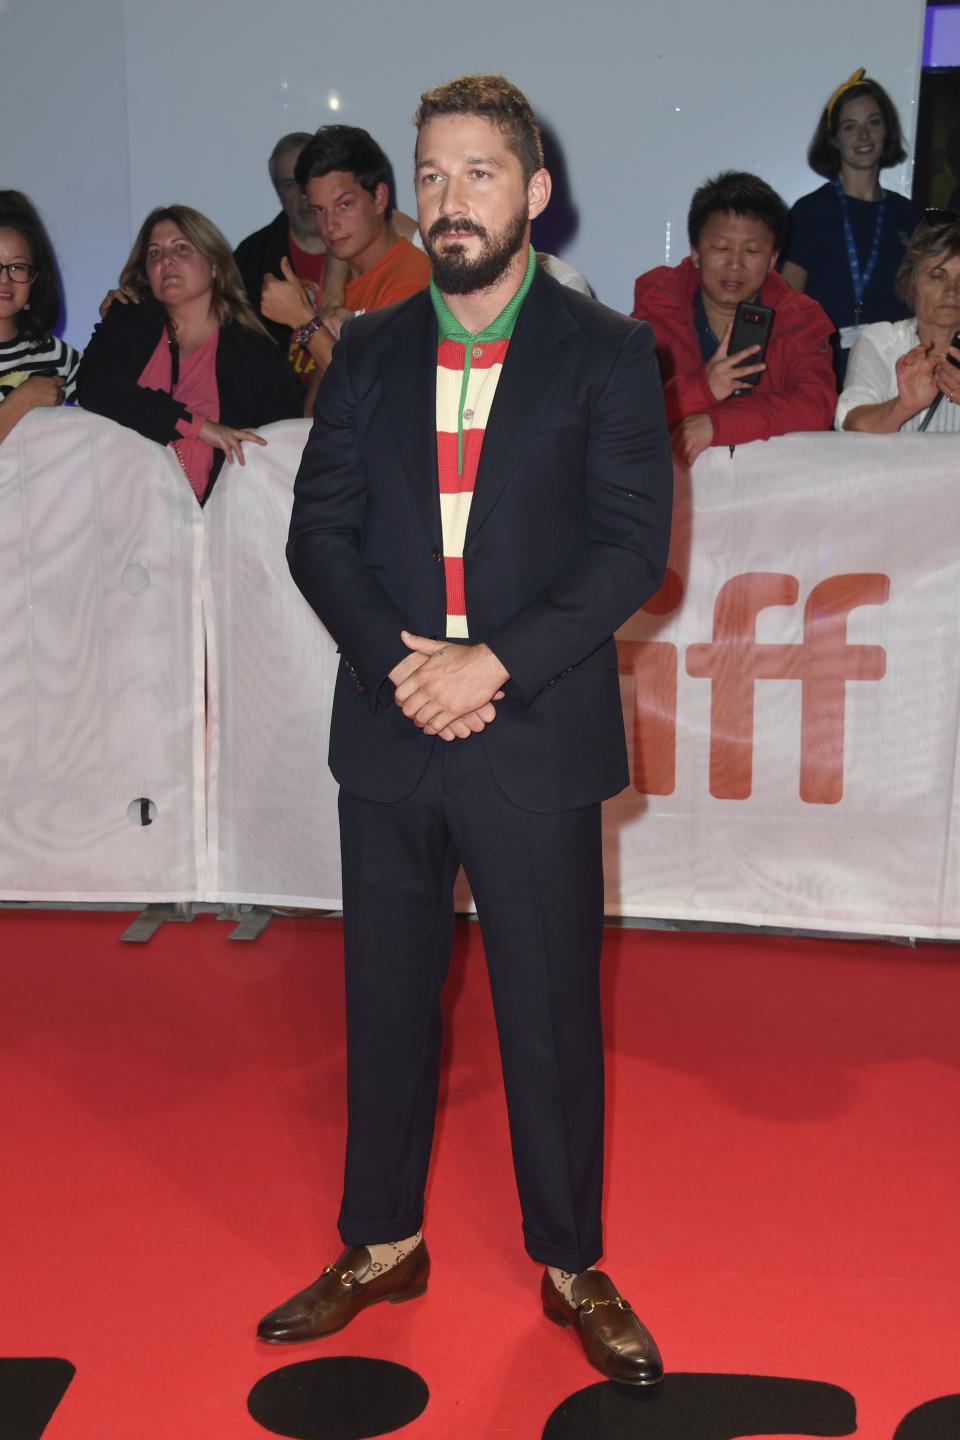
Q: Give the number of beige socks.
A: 2